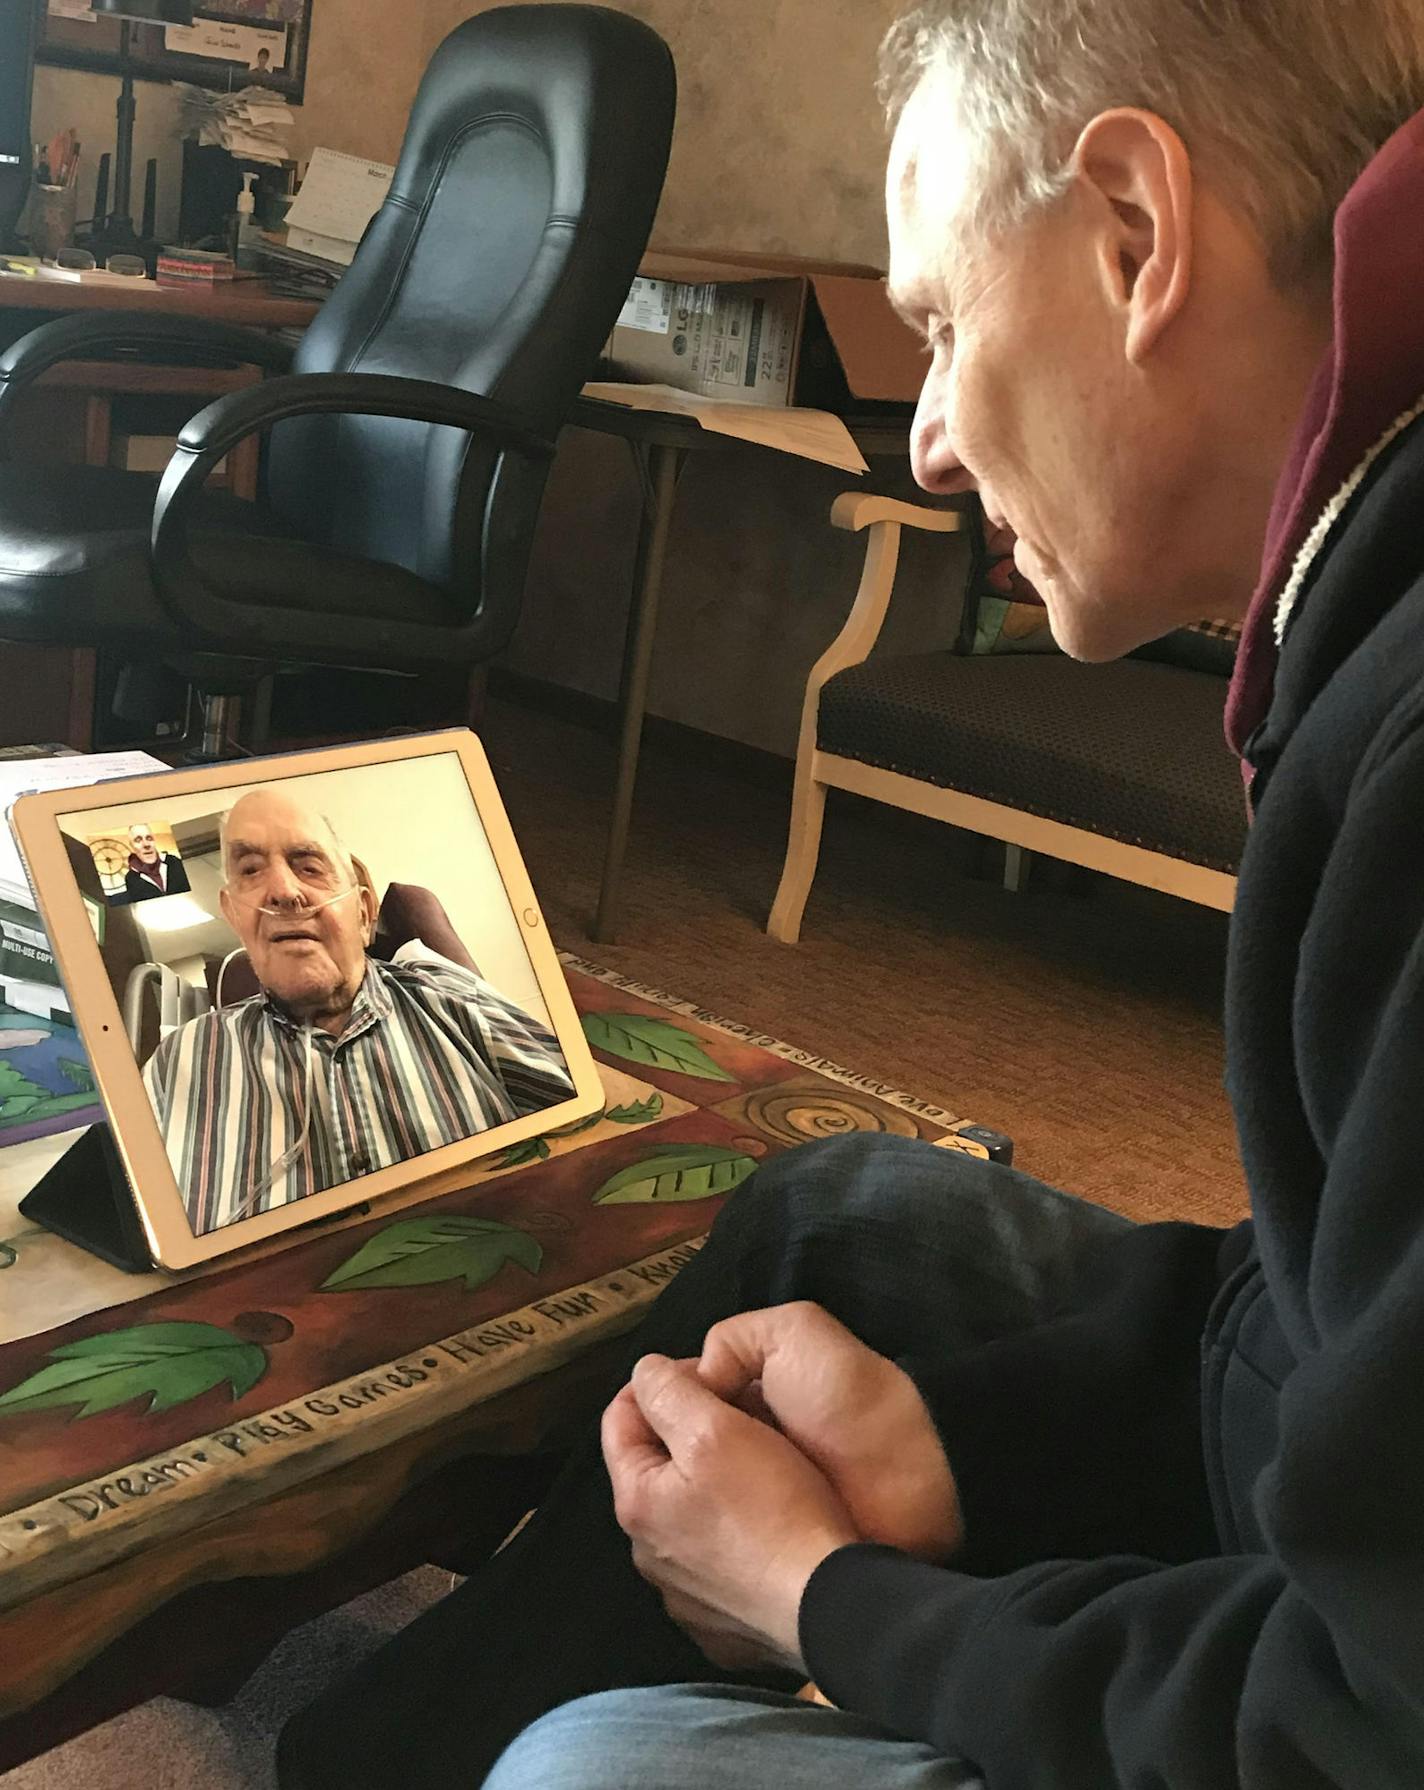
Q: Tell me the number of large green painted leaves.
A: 4